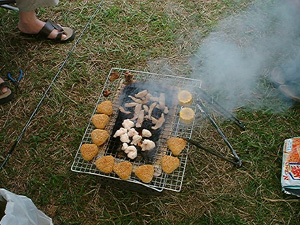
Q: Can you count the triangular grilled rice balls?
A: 9